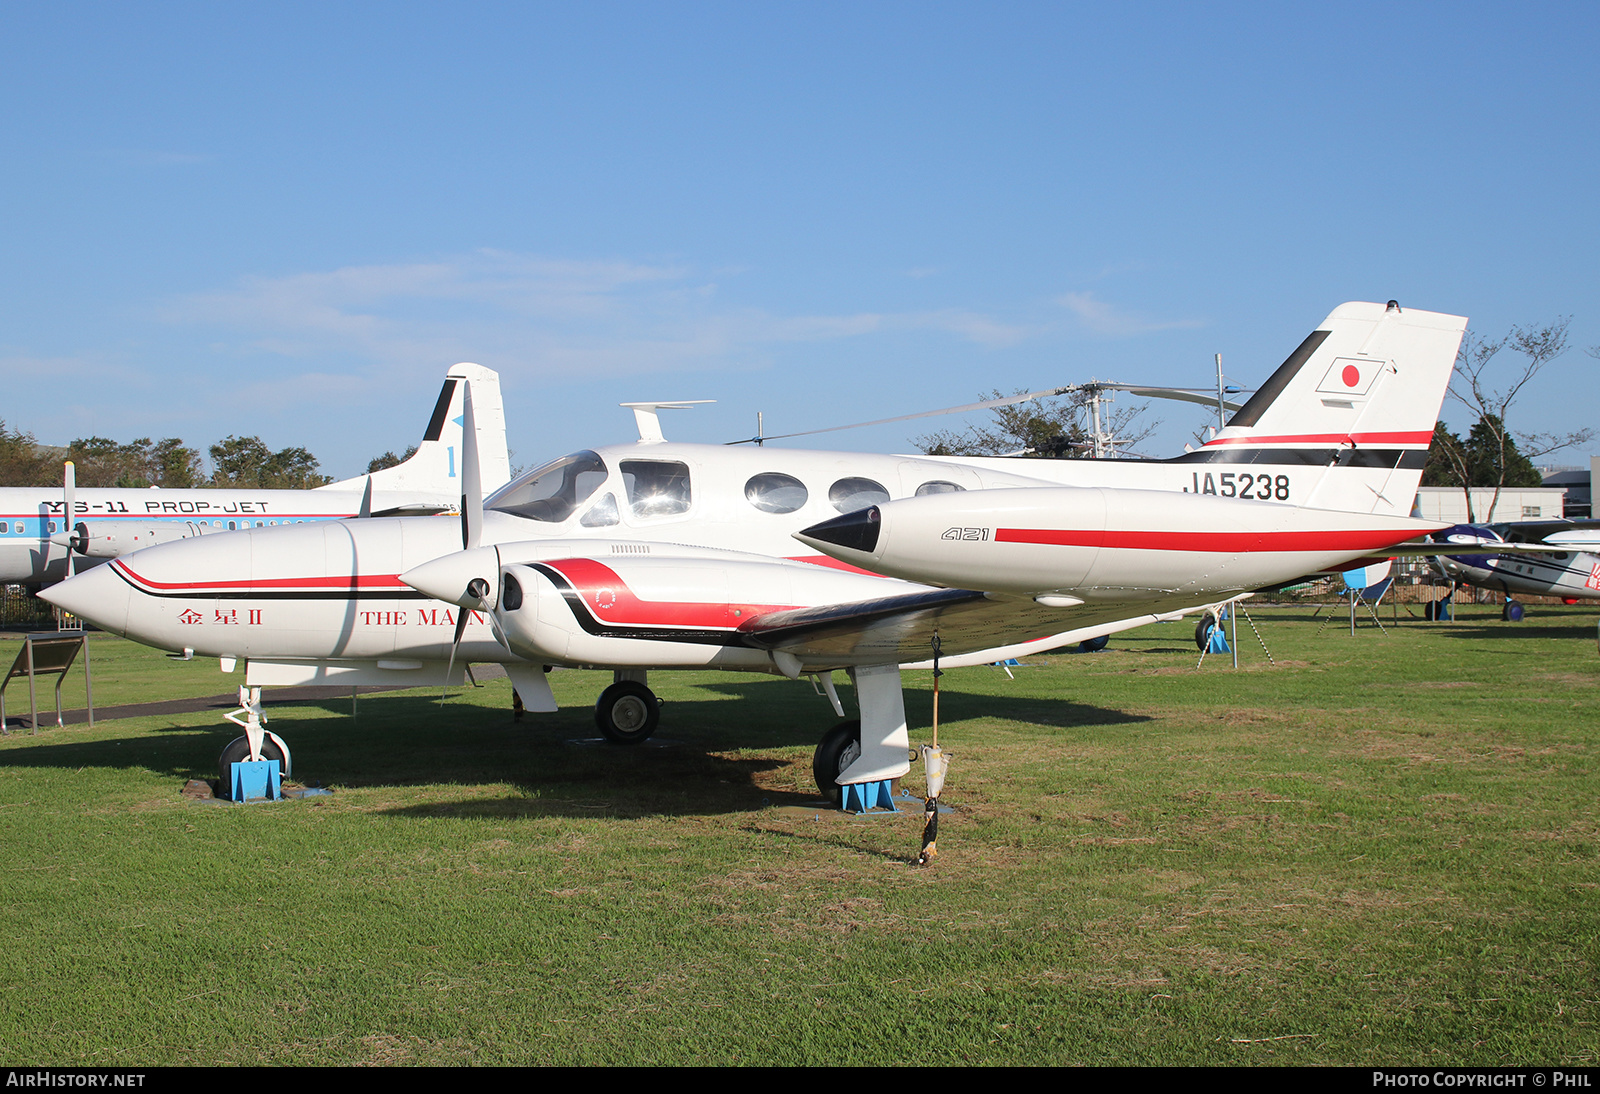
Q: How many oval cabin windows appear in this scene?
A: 3